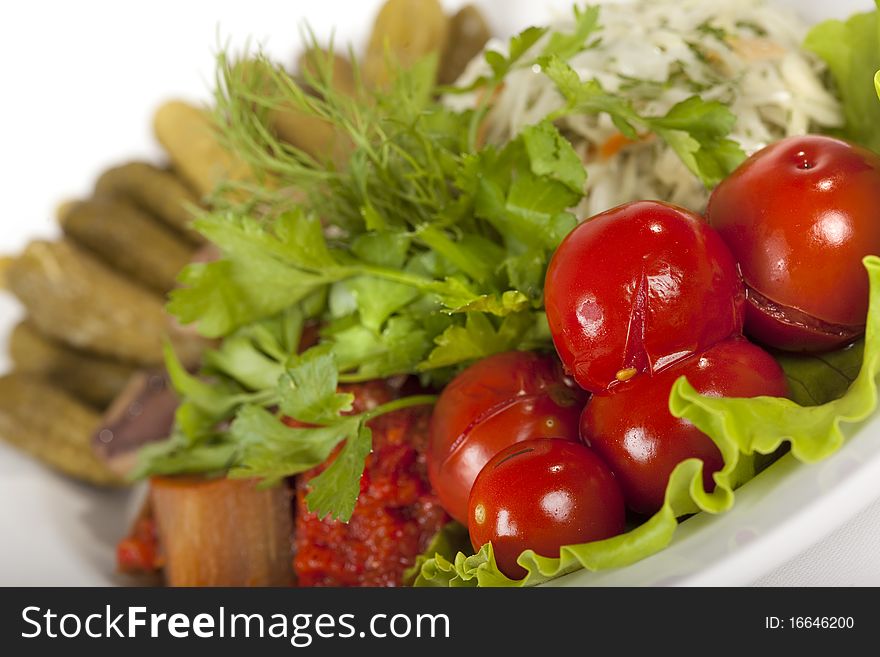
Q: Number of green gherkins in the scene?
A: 10